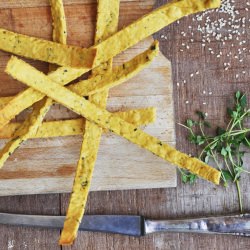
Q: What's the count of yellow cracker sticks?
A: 7